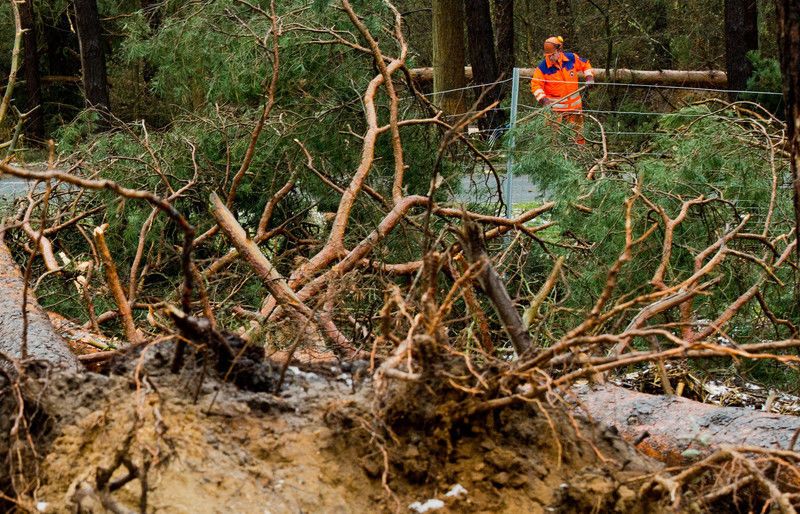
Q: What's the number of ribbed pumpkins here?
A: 0